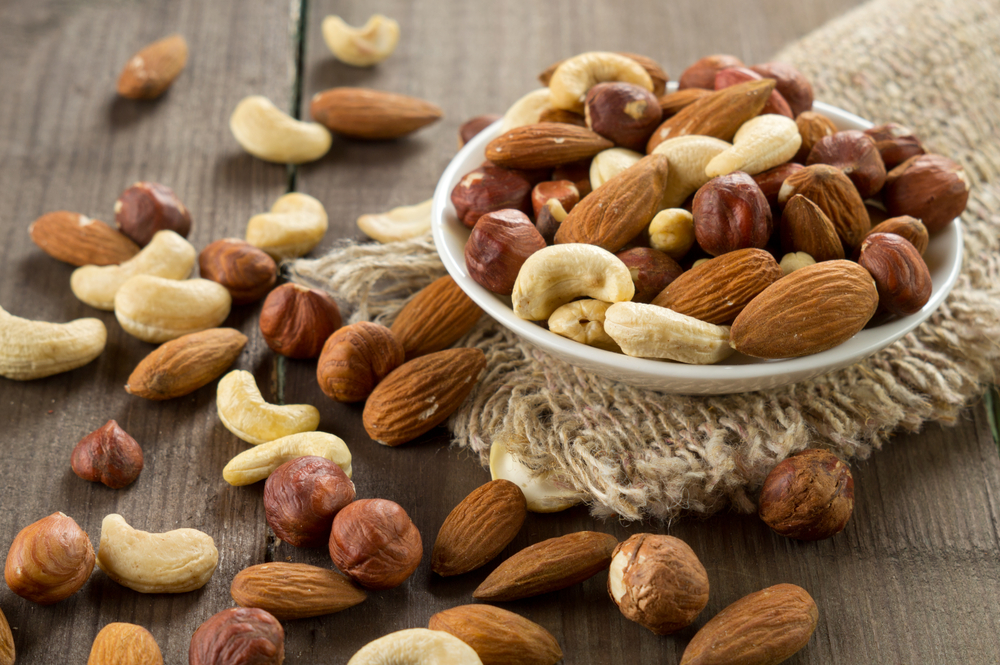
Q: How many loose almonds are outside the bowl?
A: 13